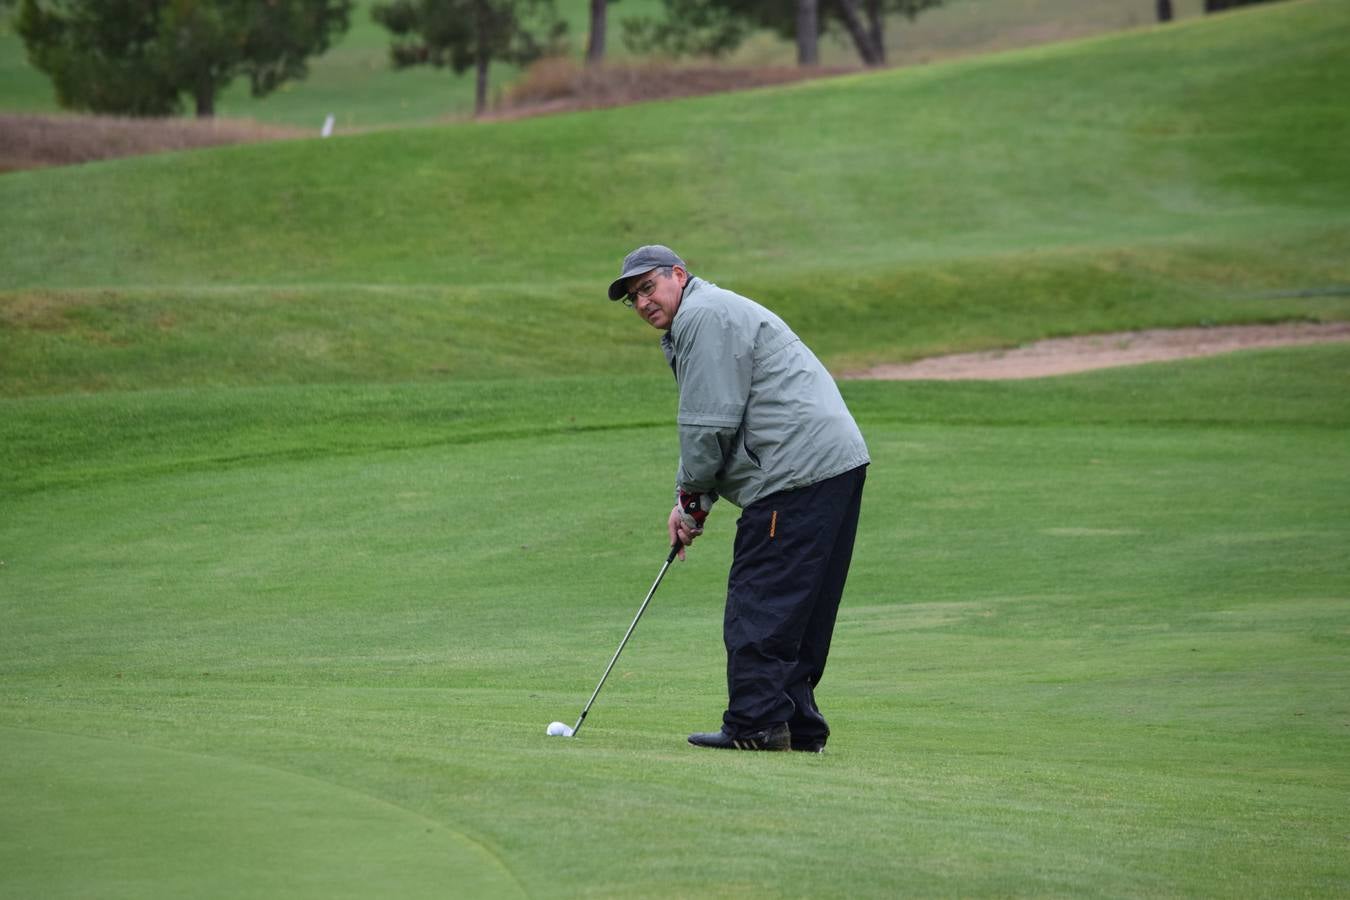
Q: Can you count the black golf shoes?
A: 2